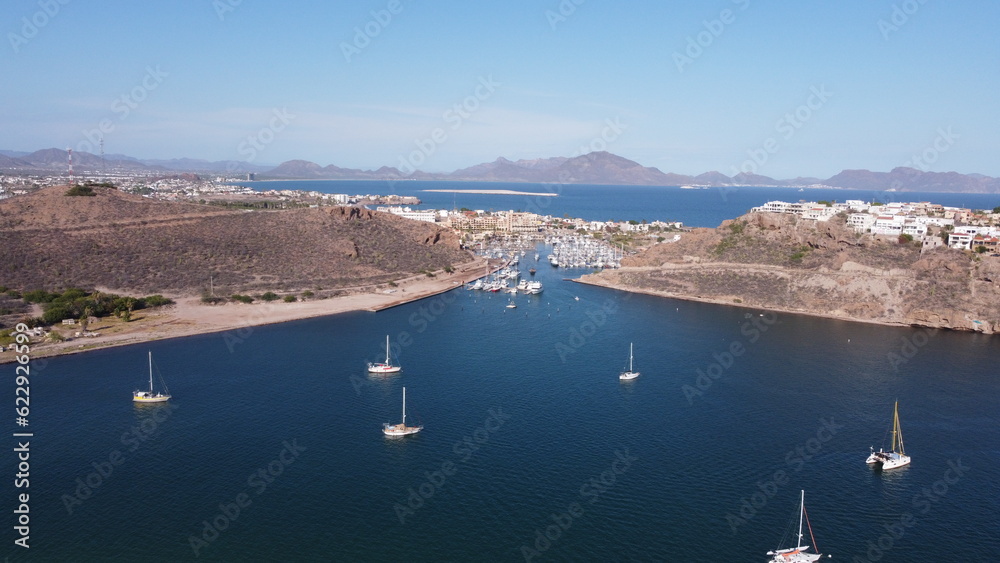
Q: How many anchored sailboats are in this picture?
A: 6